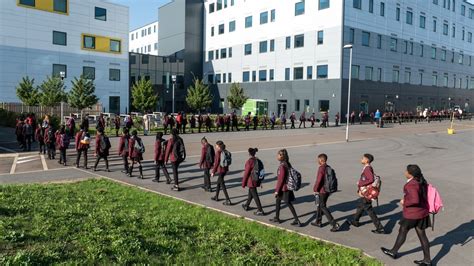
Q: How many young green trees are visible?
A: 6